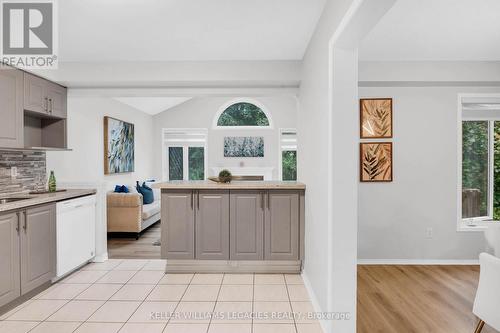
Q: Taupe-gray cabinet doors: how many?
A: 9